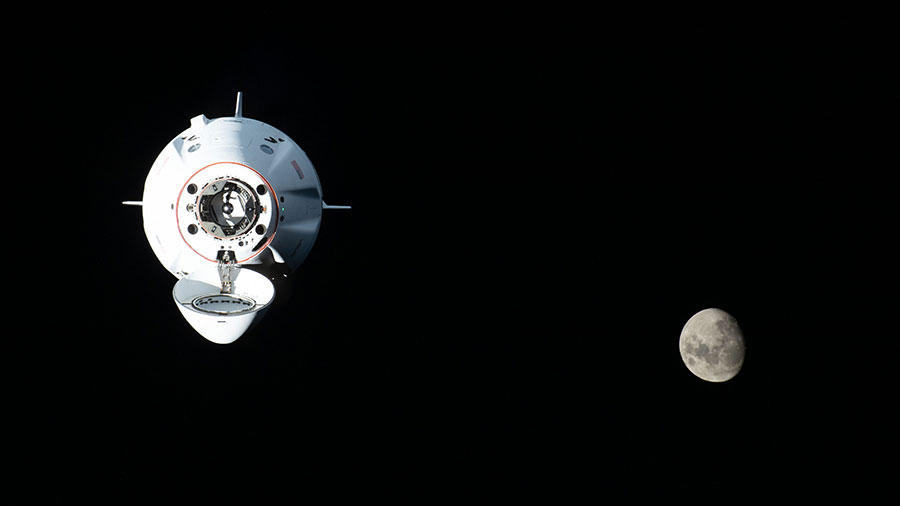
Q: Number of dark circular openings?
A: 4